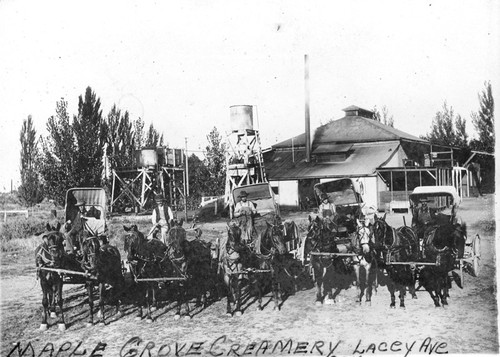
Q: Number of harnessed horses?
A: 10